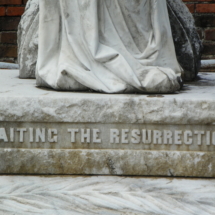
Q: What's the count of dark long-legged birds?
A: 0